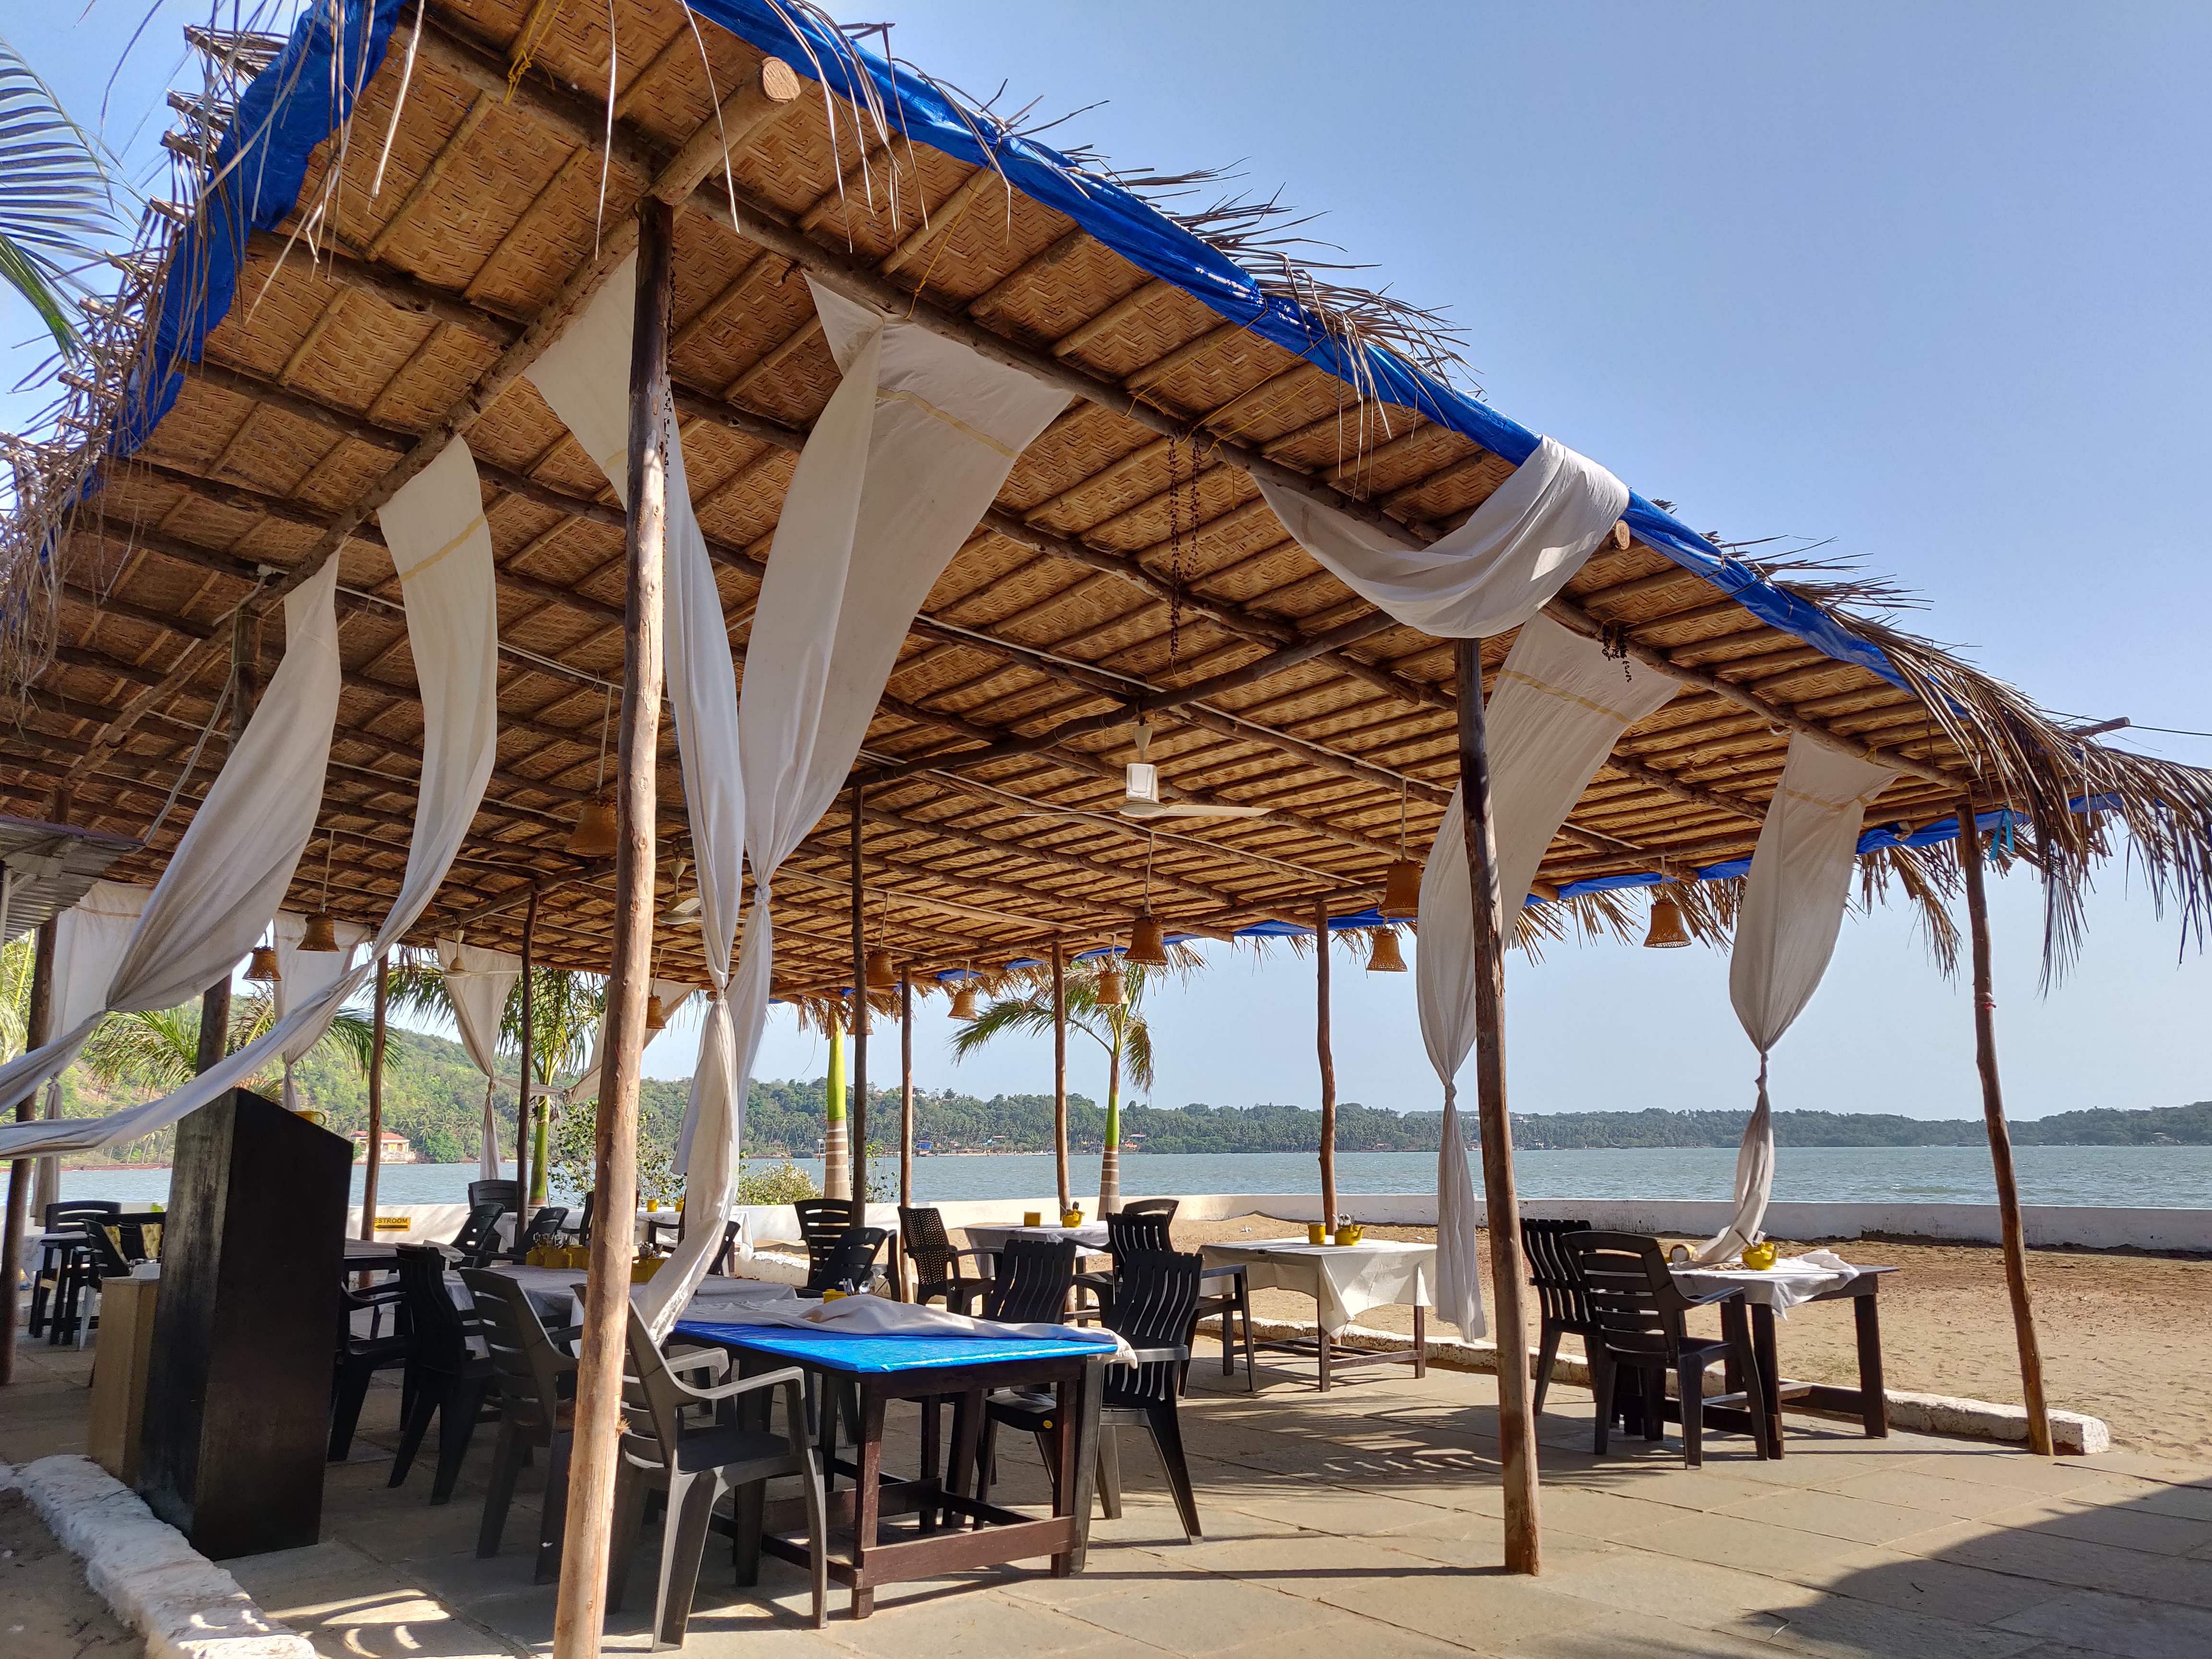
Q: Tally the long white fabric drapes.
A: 11